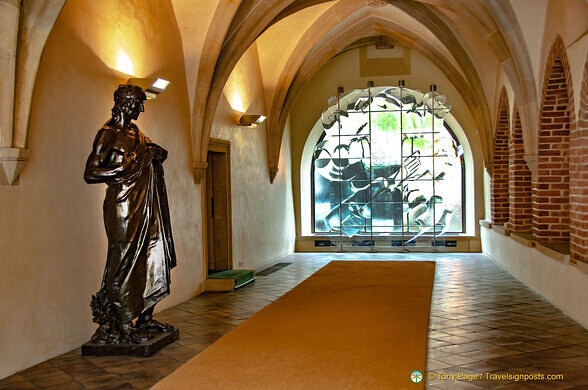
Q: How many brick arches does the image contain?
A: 4